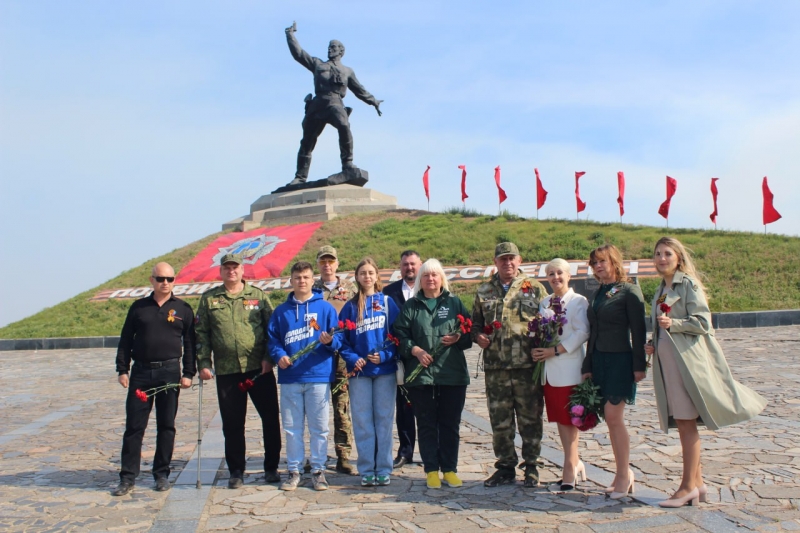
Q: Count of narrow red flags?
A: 9